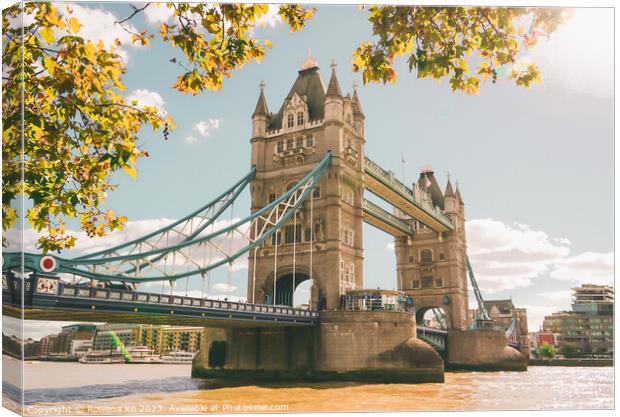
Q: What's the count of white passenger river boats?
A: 3